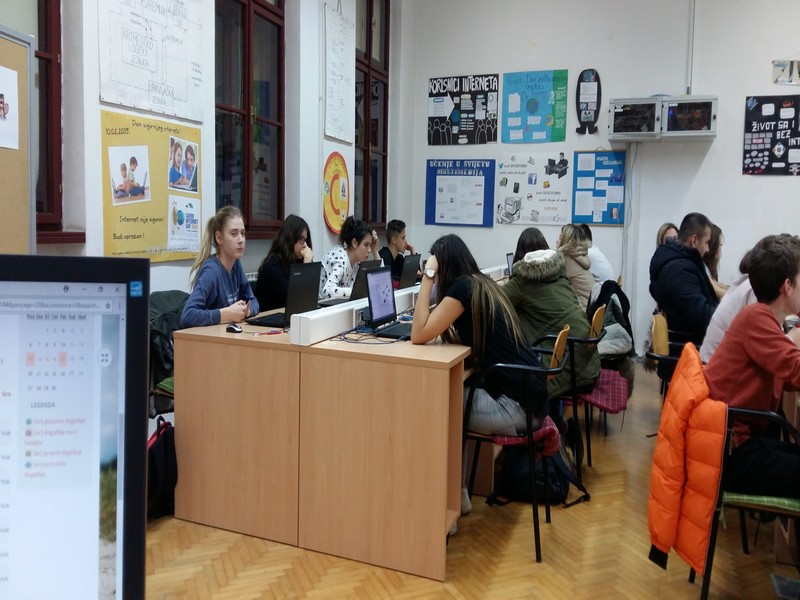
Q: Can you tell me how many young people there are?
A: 13